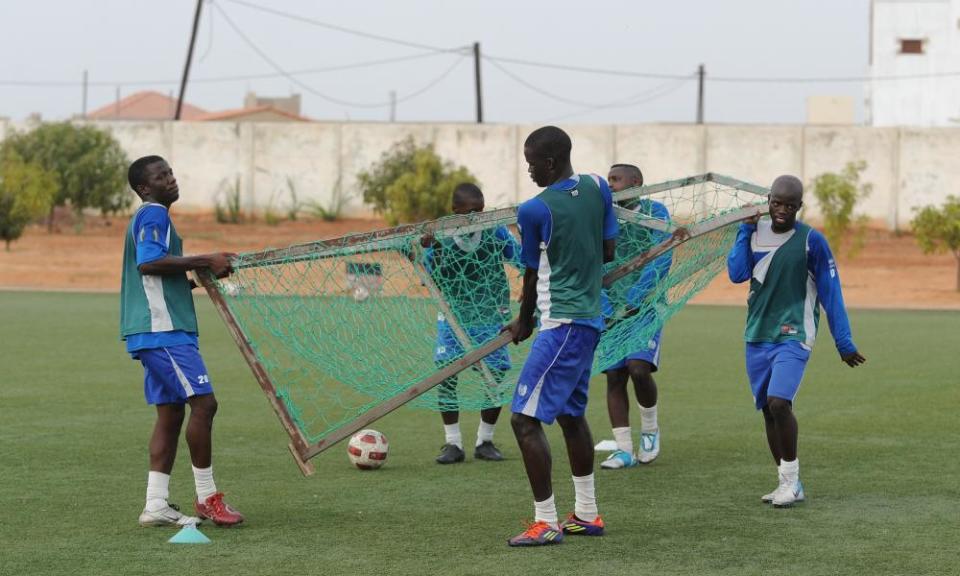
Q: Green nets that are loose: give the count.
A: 1